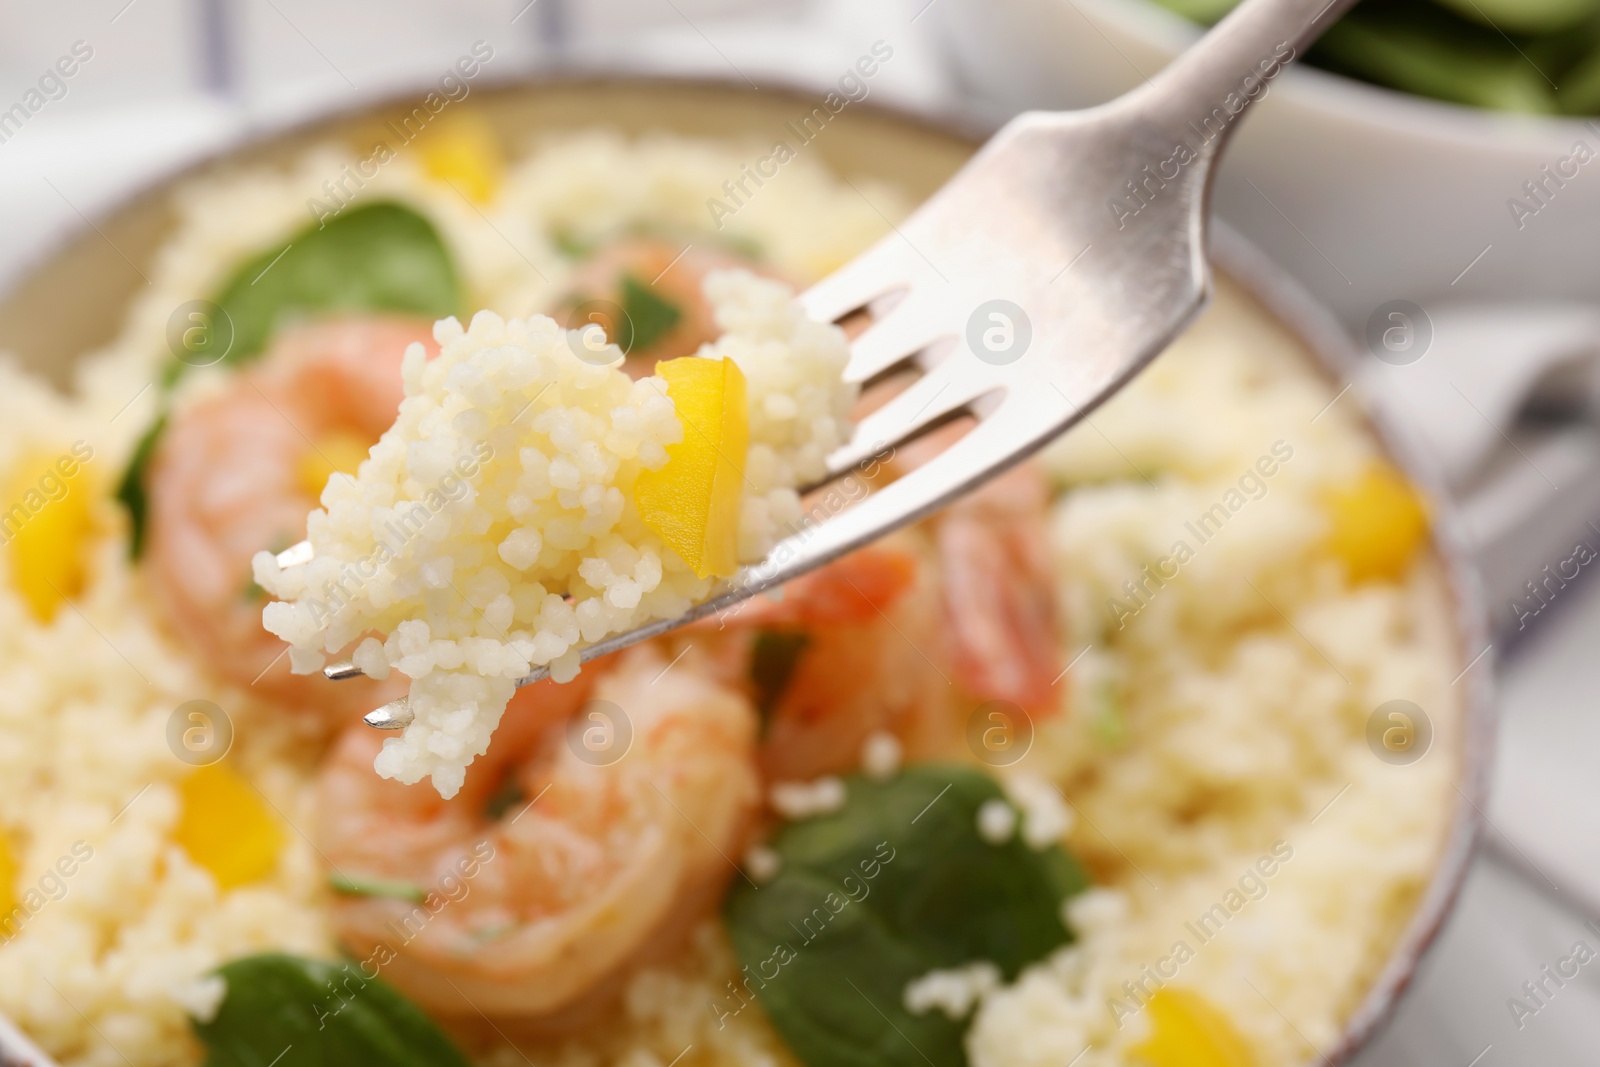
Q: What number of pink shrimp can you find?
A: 4